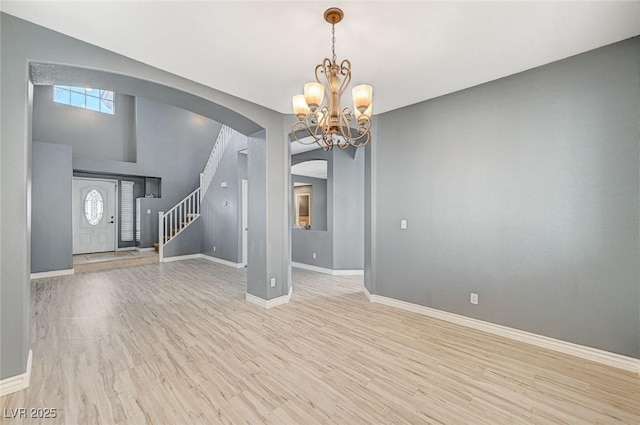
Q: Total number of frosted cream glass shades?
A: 5